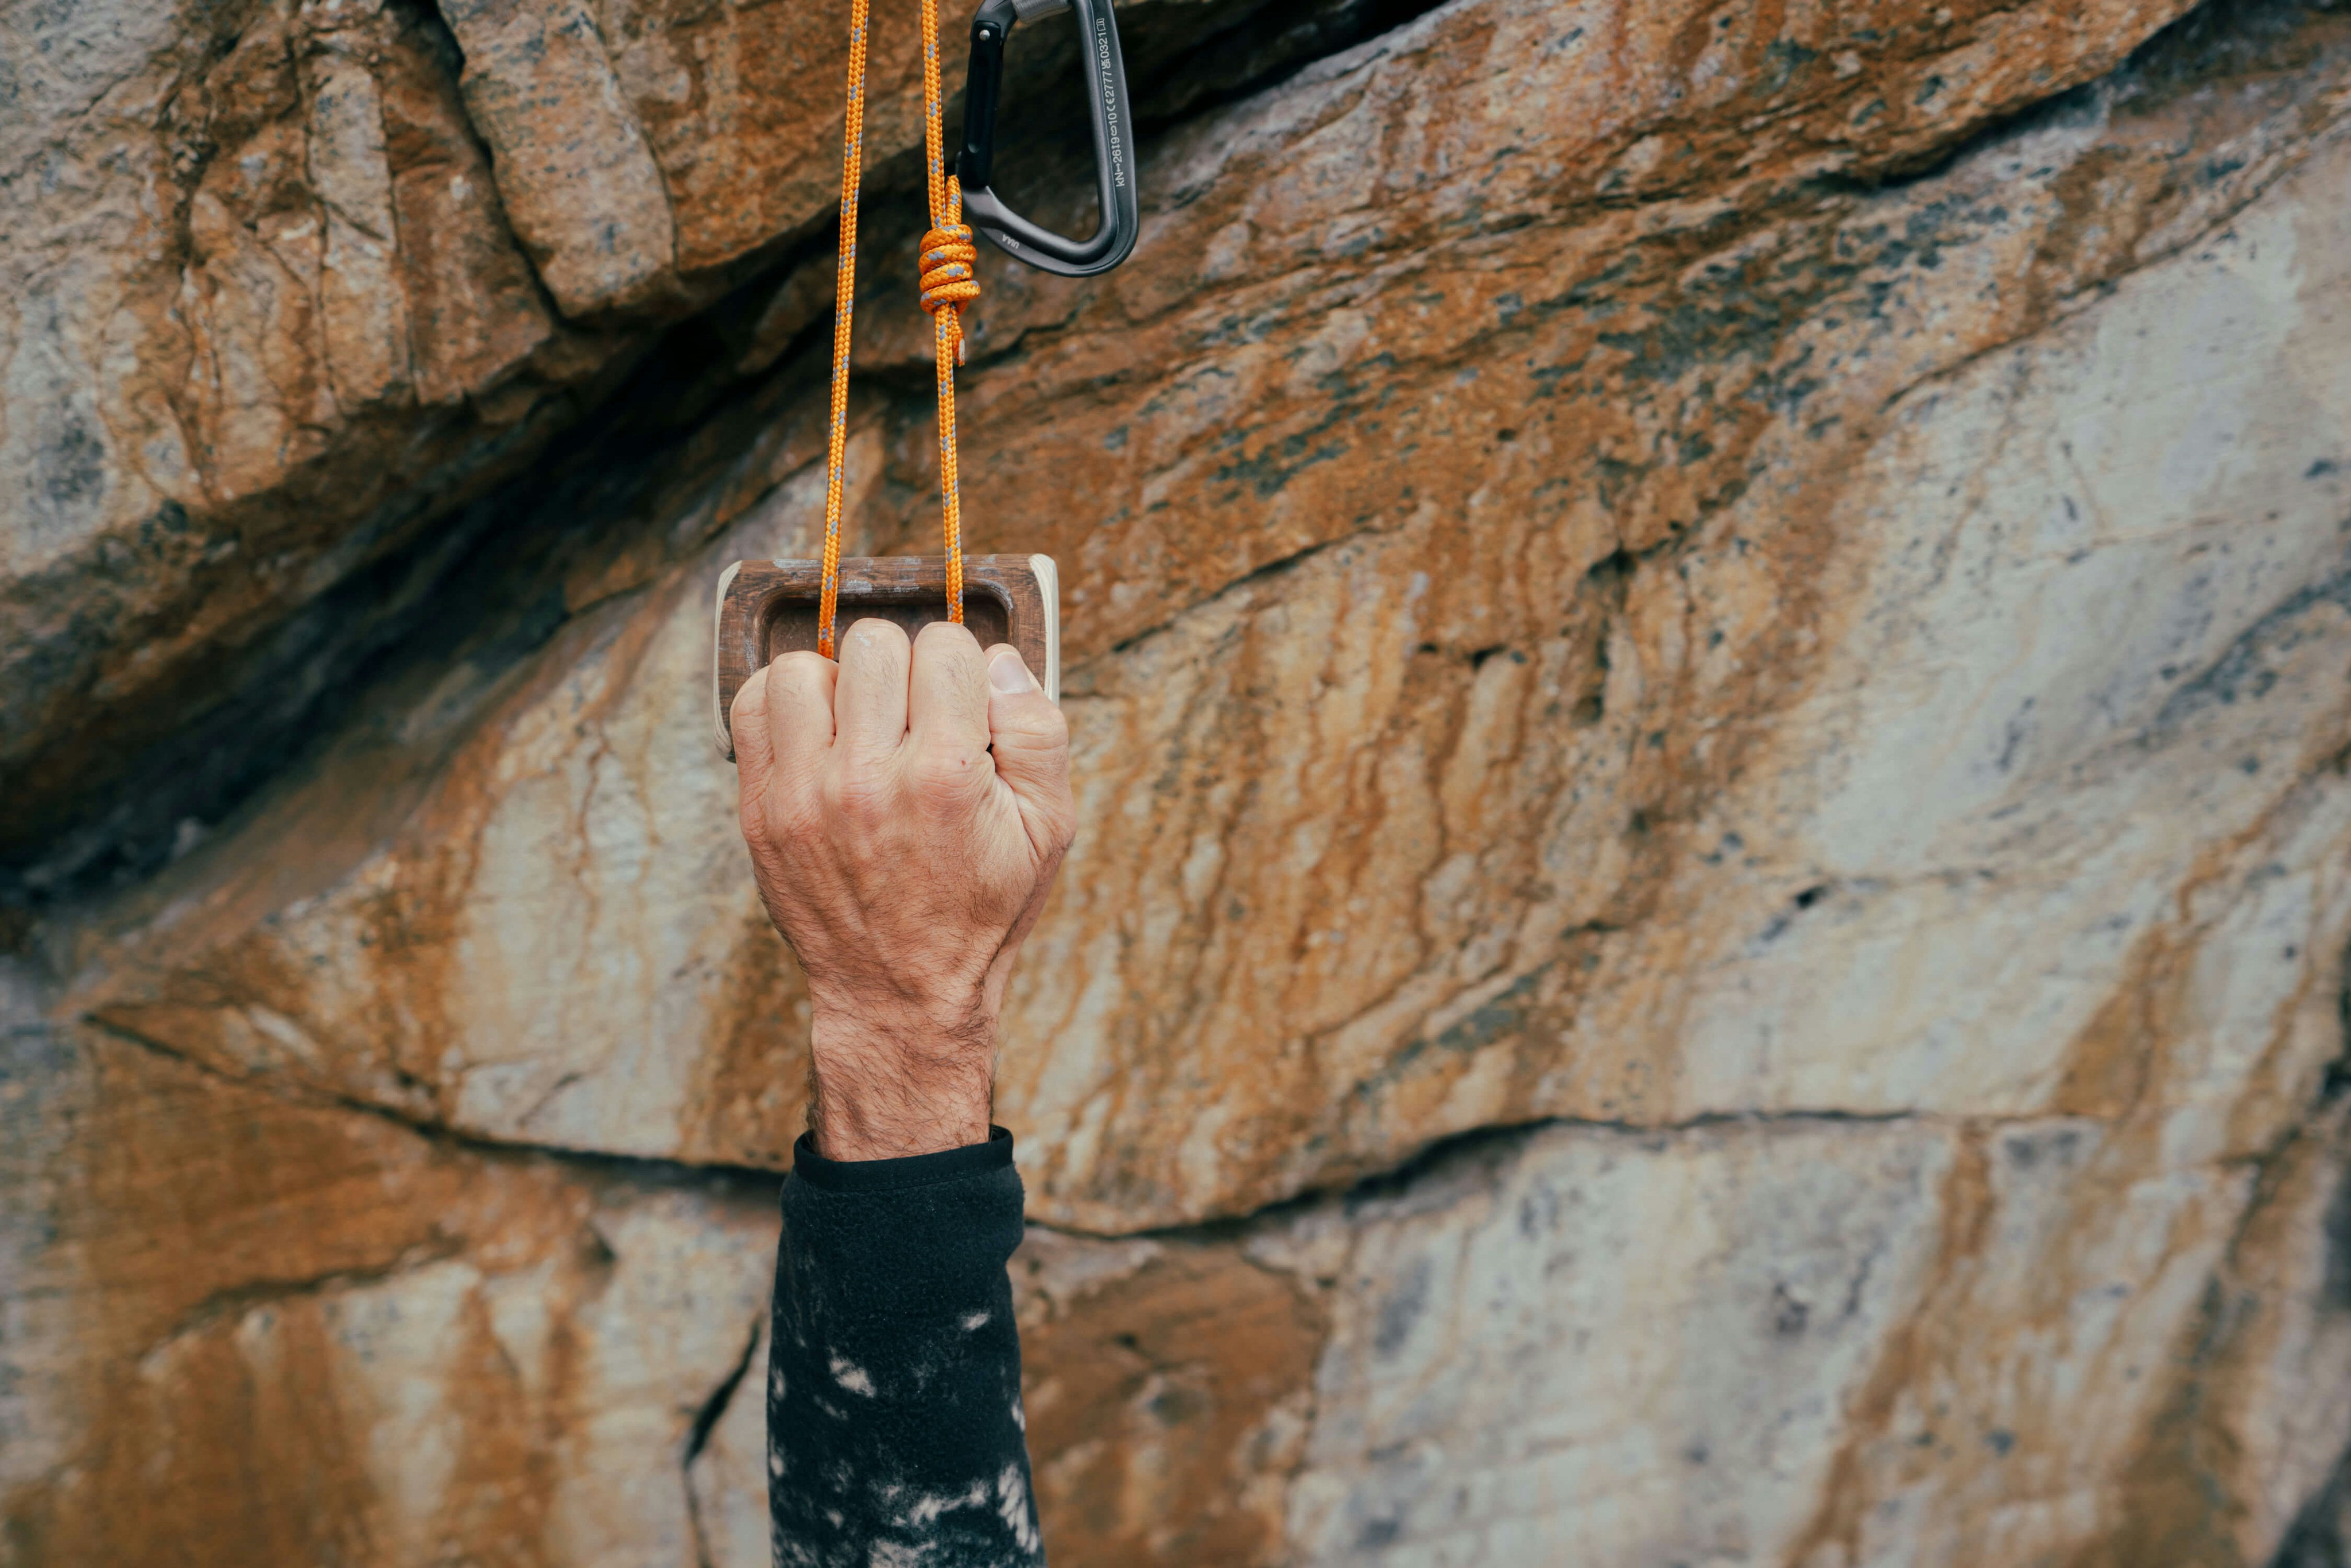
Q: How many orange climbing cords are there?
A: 2